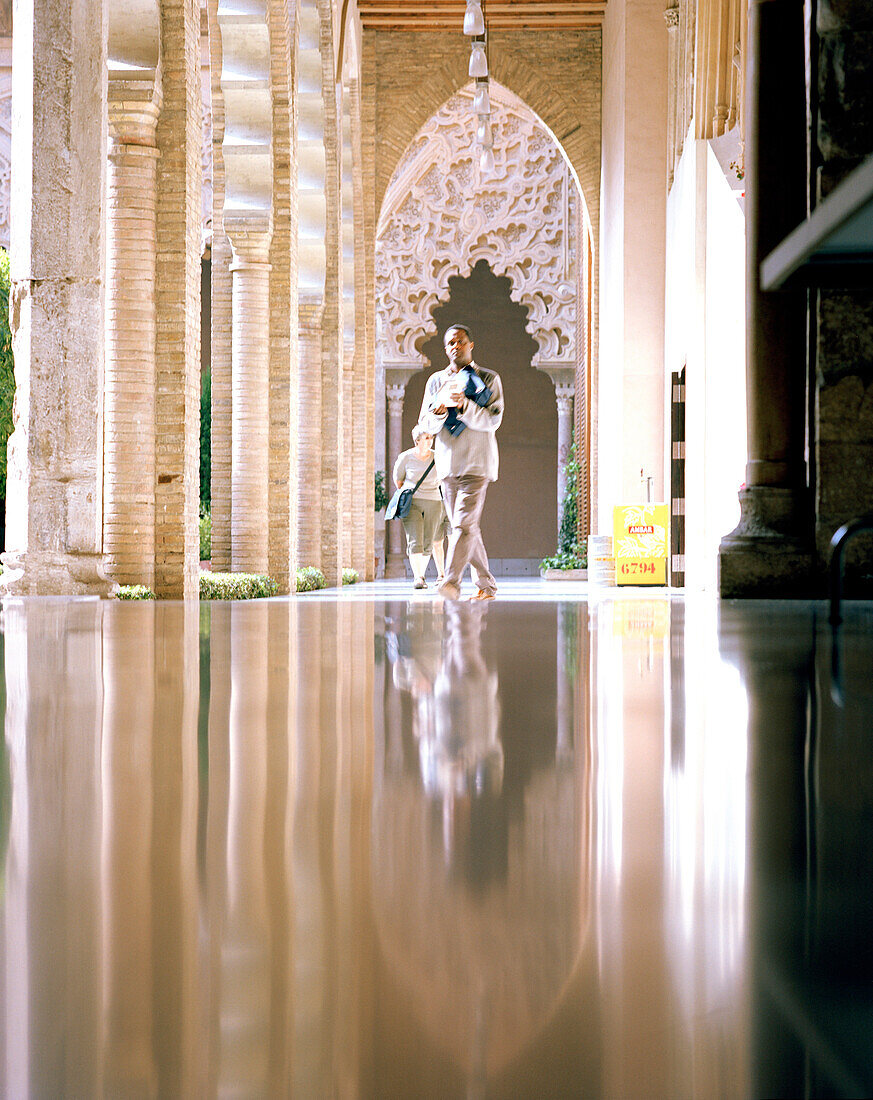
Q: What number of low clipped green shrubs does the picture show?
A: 4